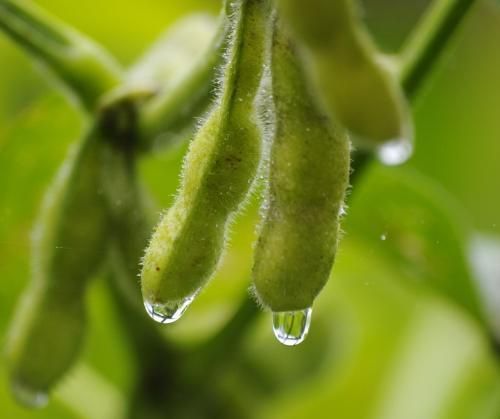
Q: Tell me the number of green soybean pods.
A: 4